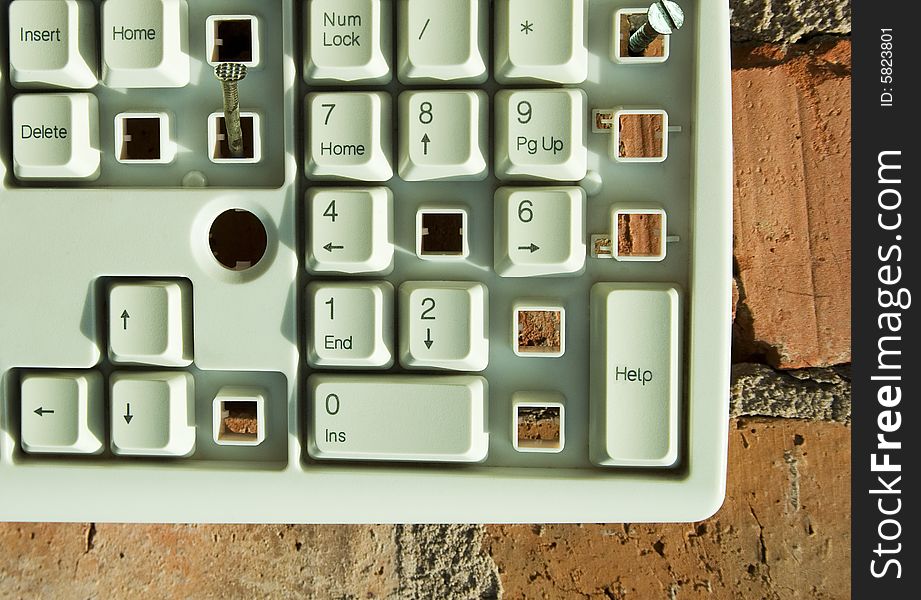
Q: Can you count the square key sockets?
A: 10